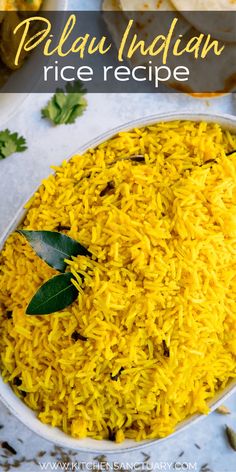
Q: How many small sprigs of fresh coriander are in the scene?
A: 2